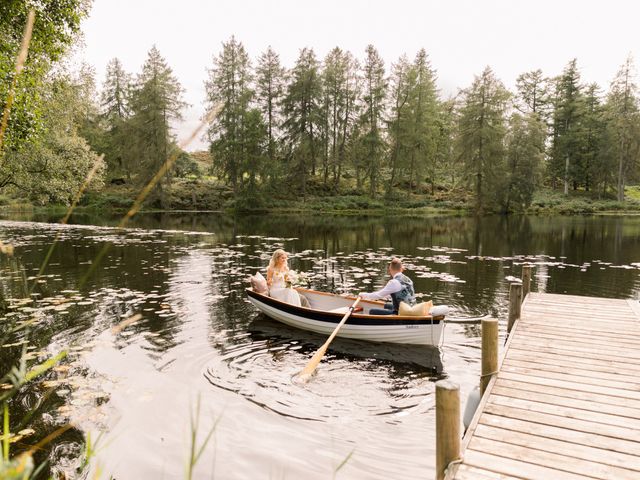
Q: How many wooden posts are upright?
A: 4